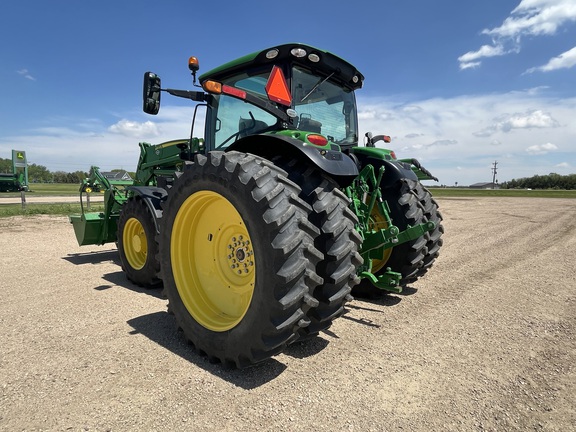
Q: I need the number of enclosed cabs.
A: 1